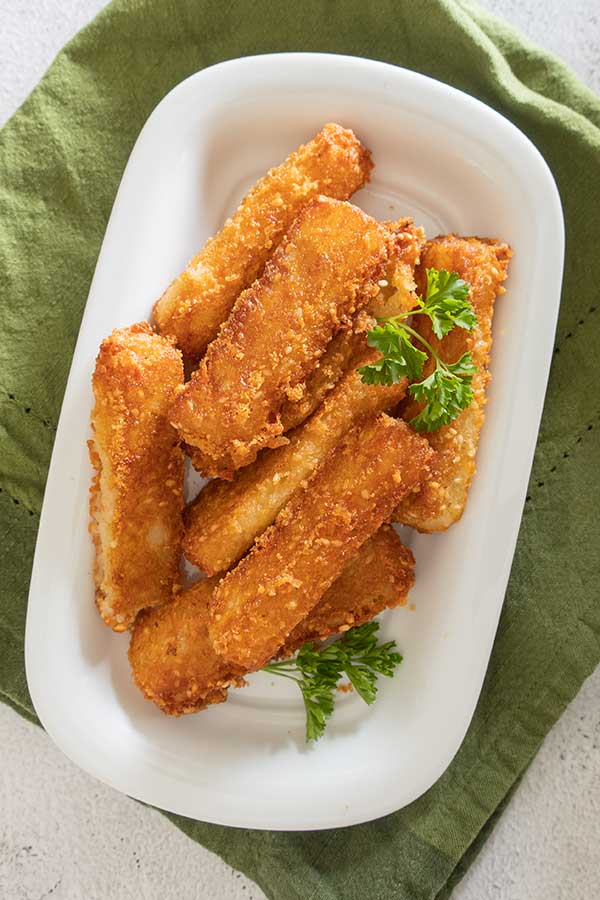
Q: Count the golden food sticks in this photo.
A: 8